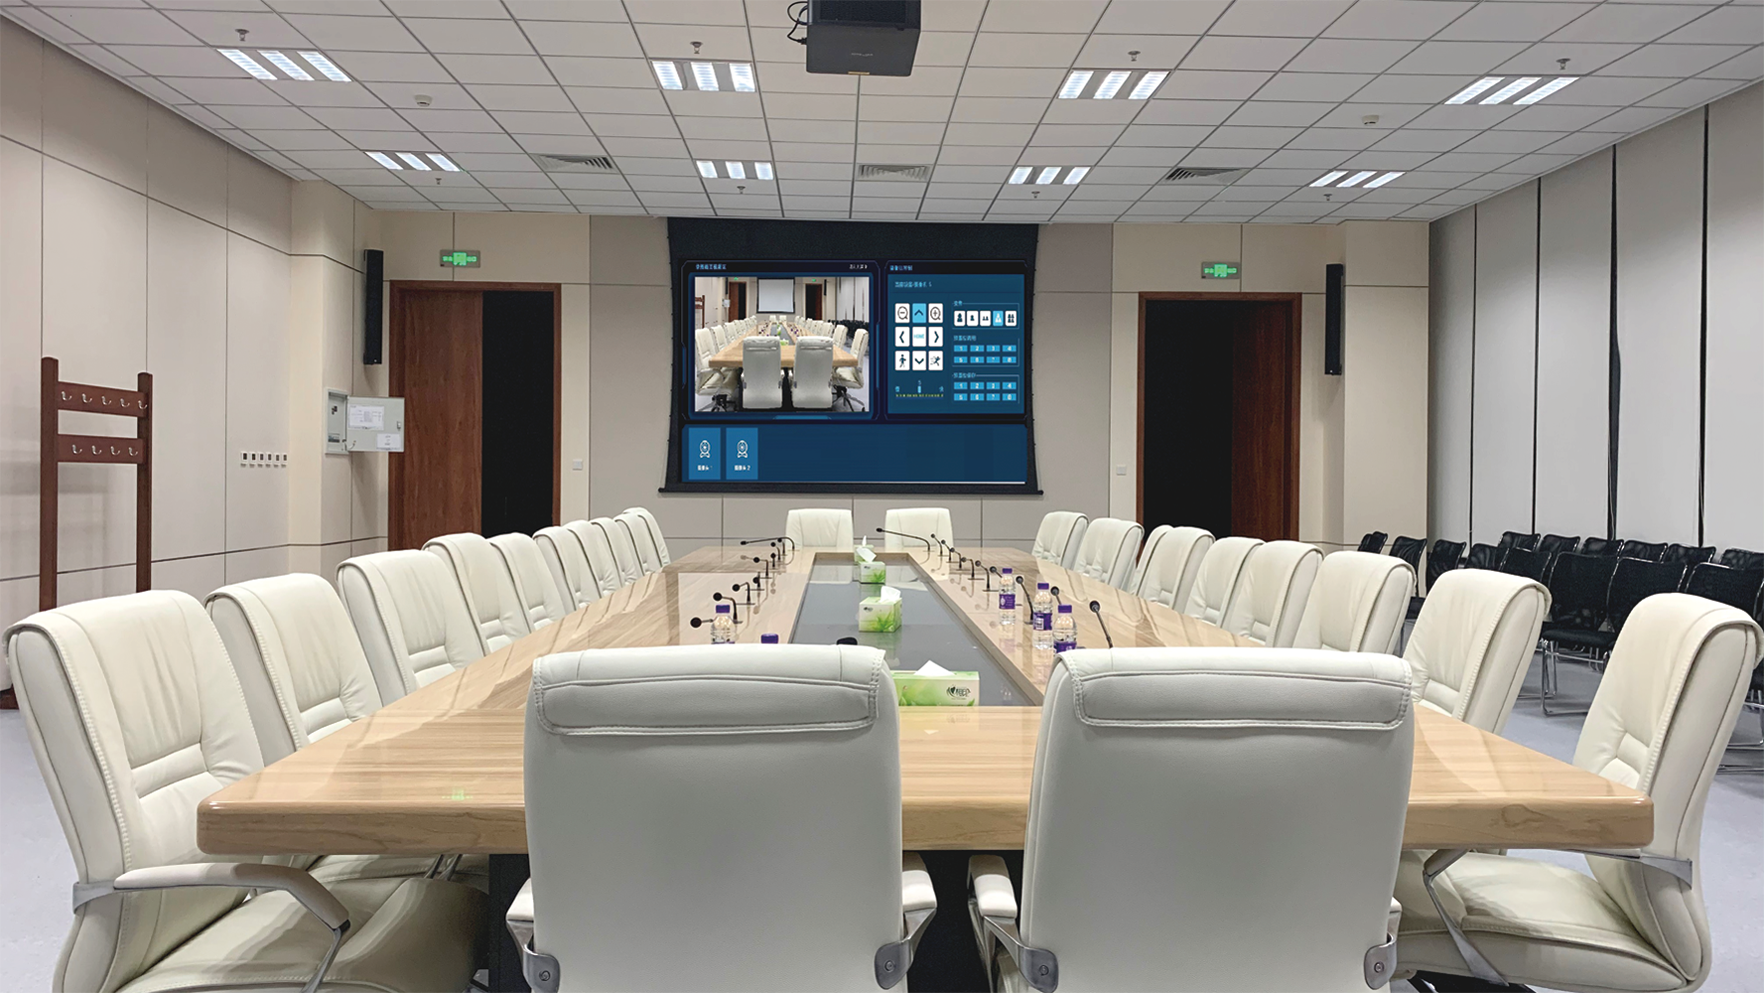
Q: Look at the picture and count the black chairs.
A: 15